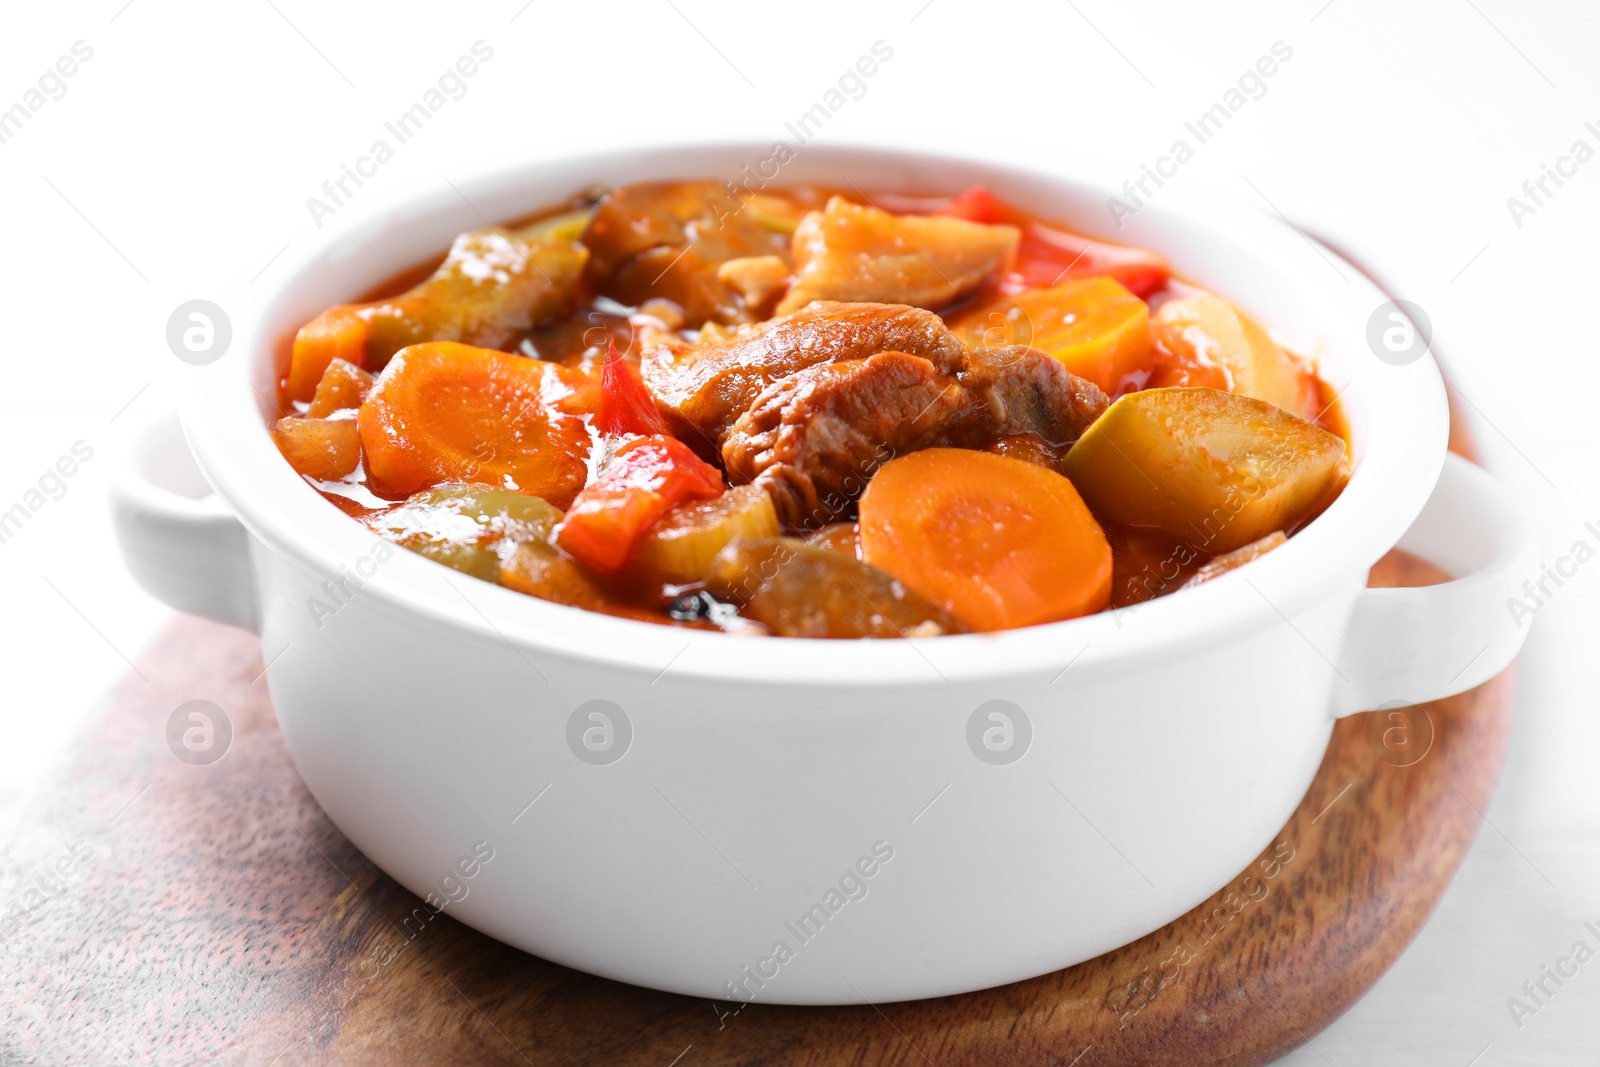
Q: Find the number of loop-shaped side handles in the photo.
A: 2